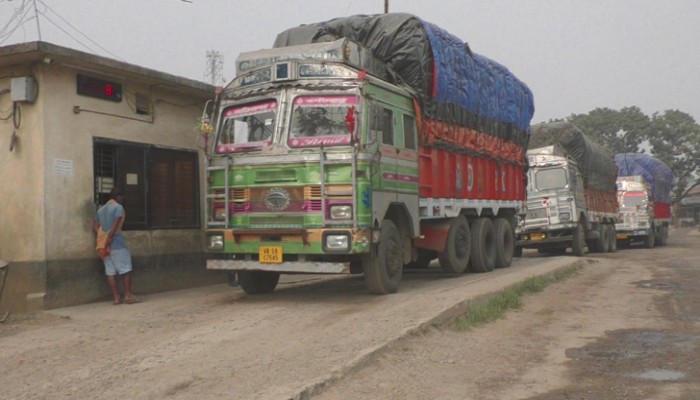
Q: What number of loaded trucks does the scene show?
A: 3